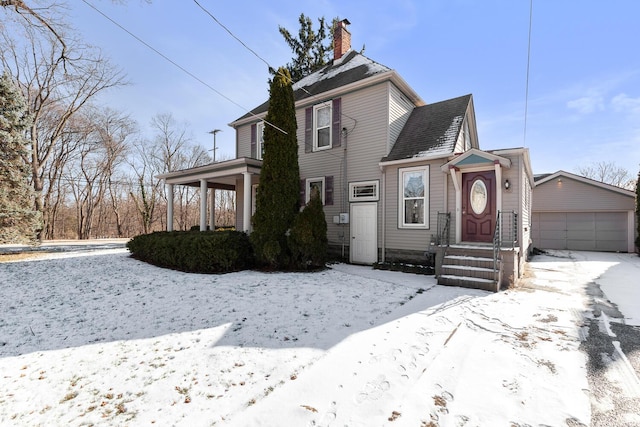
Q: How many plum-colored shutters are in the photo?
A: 5